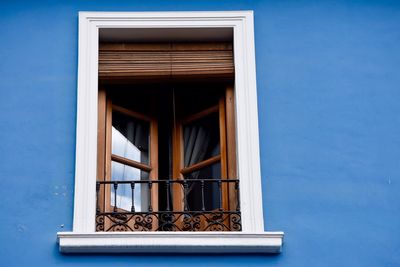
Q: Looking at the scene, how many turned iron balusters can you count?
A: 9